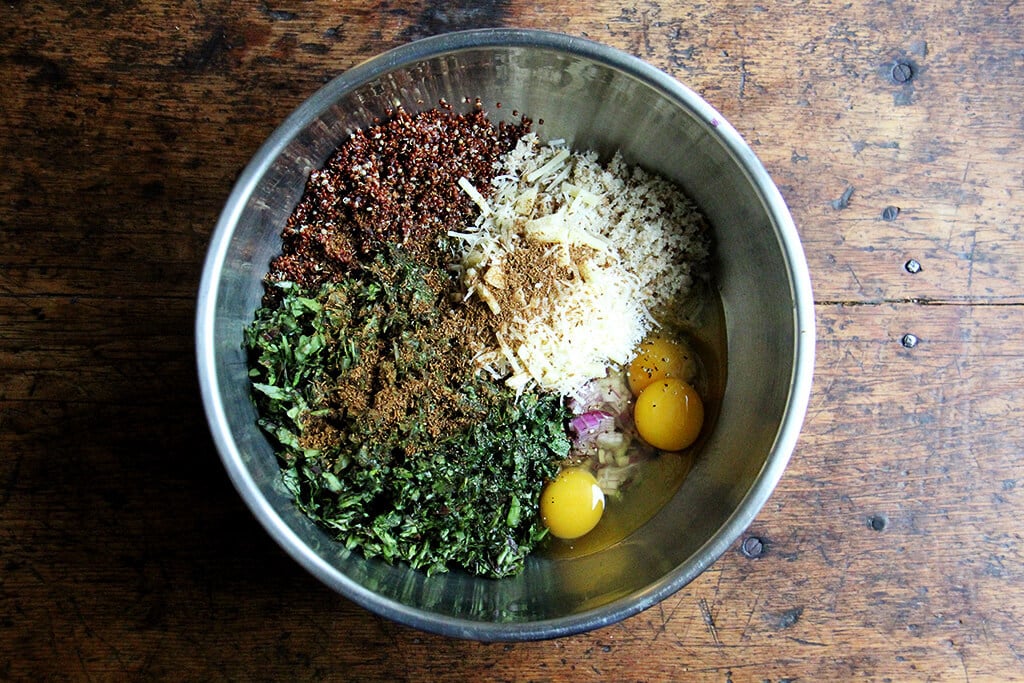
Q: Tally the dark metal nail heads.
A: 6